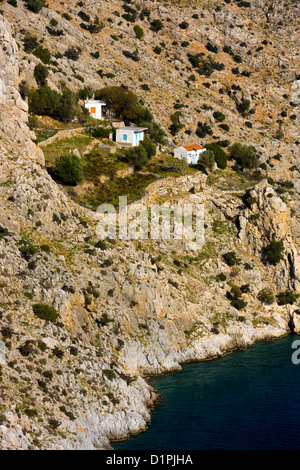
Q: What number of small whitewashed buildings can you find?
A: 3